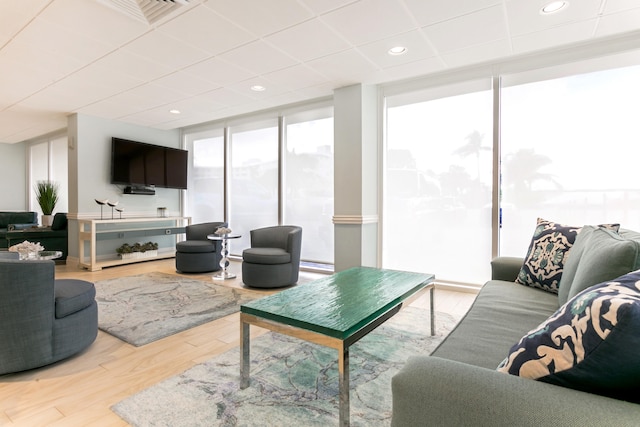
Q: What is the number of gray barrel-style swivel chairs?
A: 3